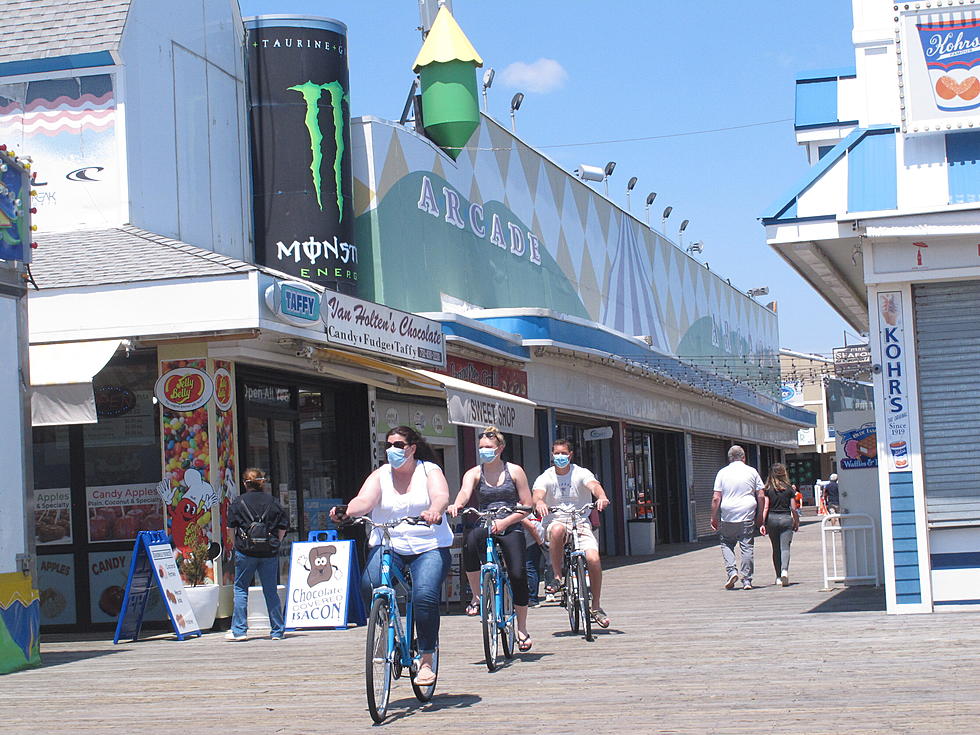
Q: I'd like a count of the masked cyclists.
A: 3